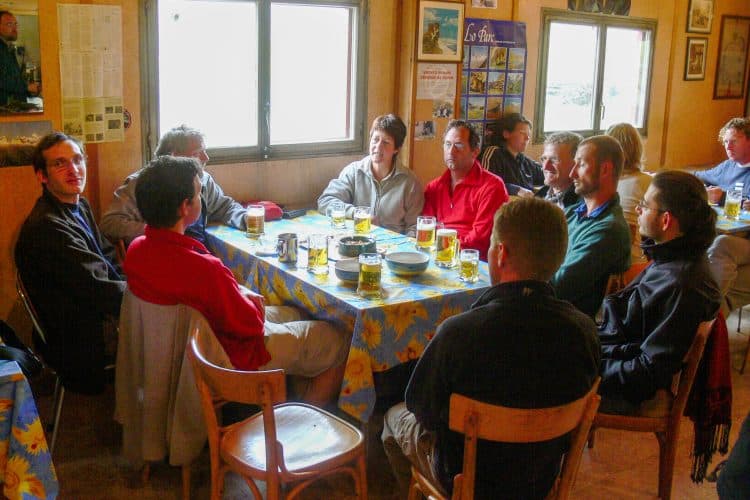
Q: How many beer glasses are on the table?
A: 8